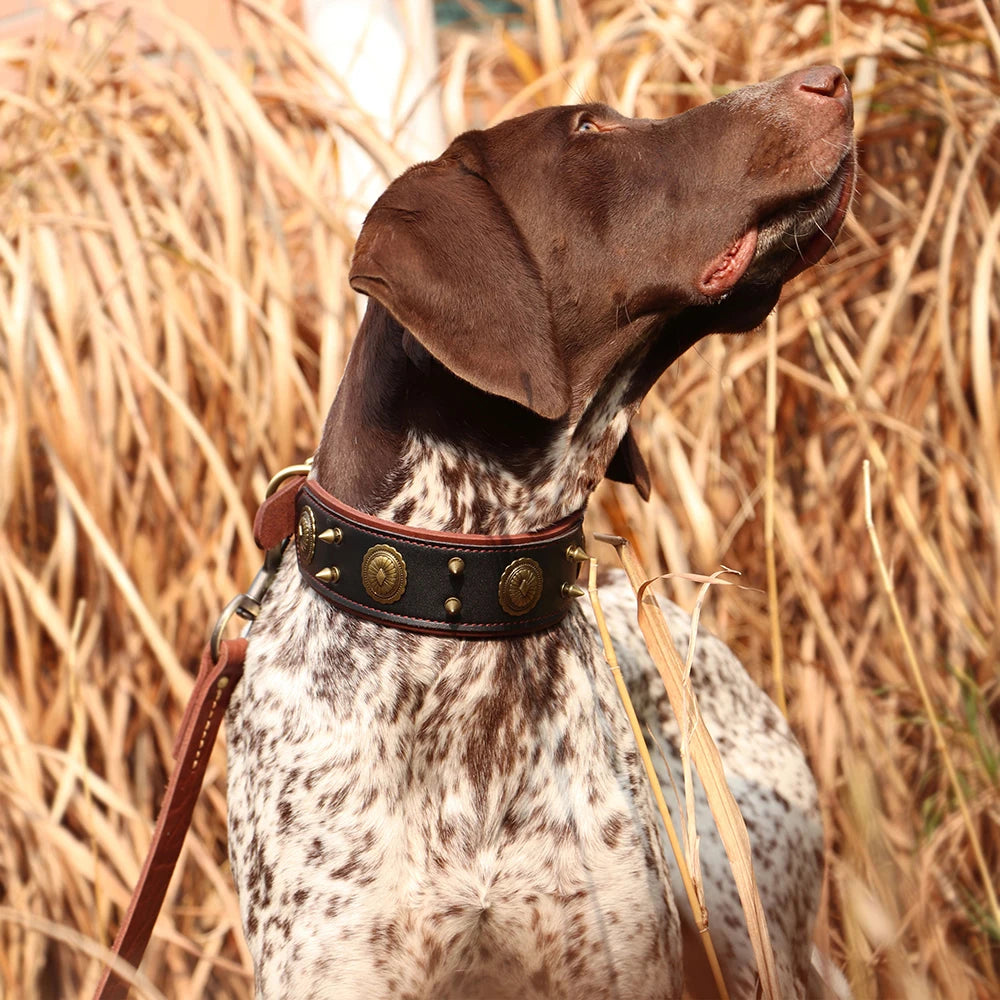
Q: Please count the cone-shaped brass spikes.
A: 6